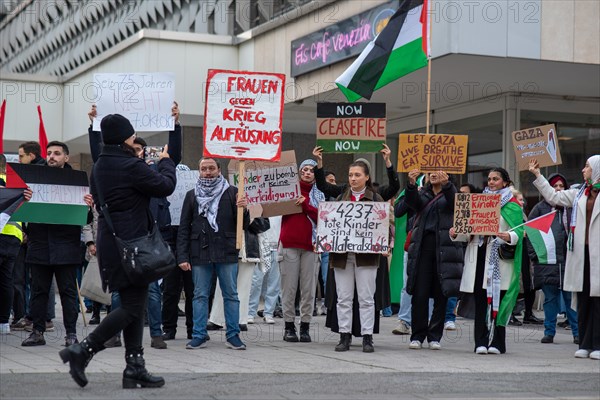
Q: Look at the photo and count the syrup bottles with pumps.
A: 0